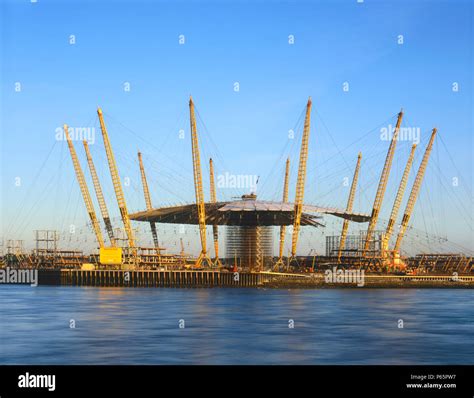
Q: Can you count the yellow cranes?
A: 12